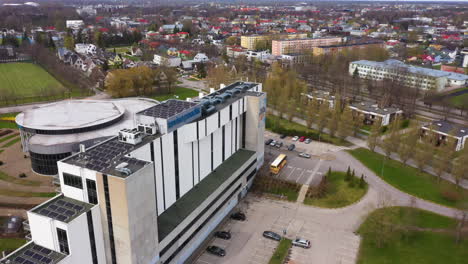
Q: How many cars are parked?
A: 14